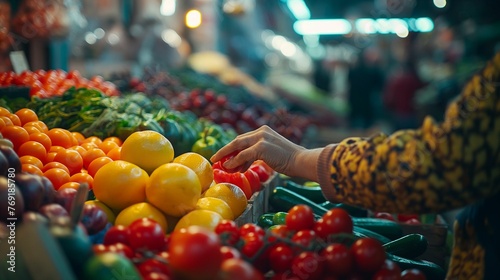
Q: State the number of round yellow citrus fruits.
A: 9